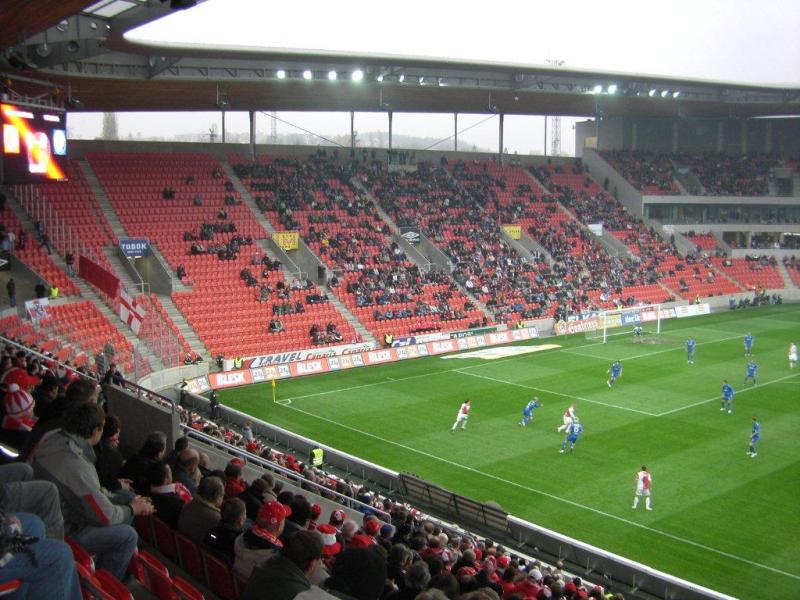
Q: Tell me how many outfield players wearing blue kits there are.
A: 8